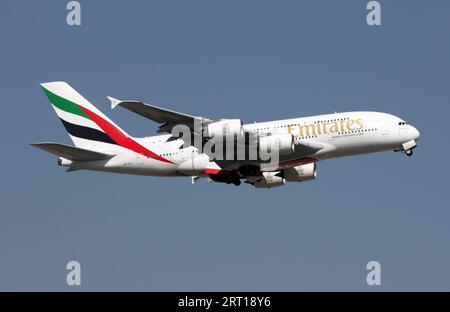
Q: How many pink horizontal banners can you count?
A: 0